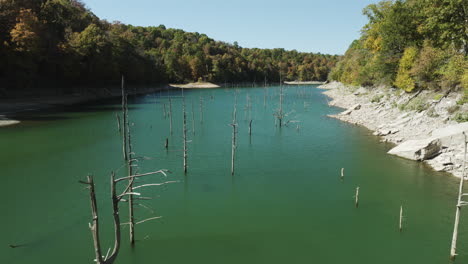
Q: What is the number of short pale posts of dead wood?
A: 3